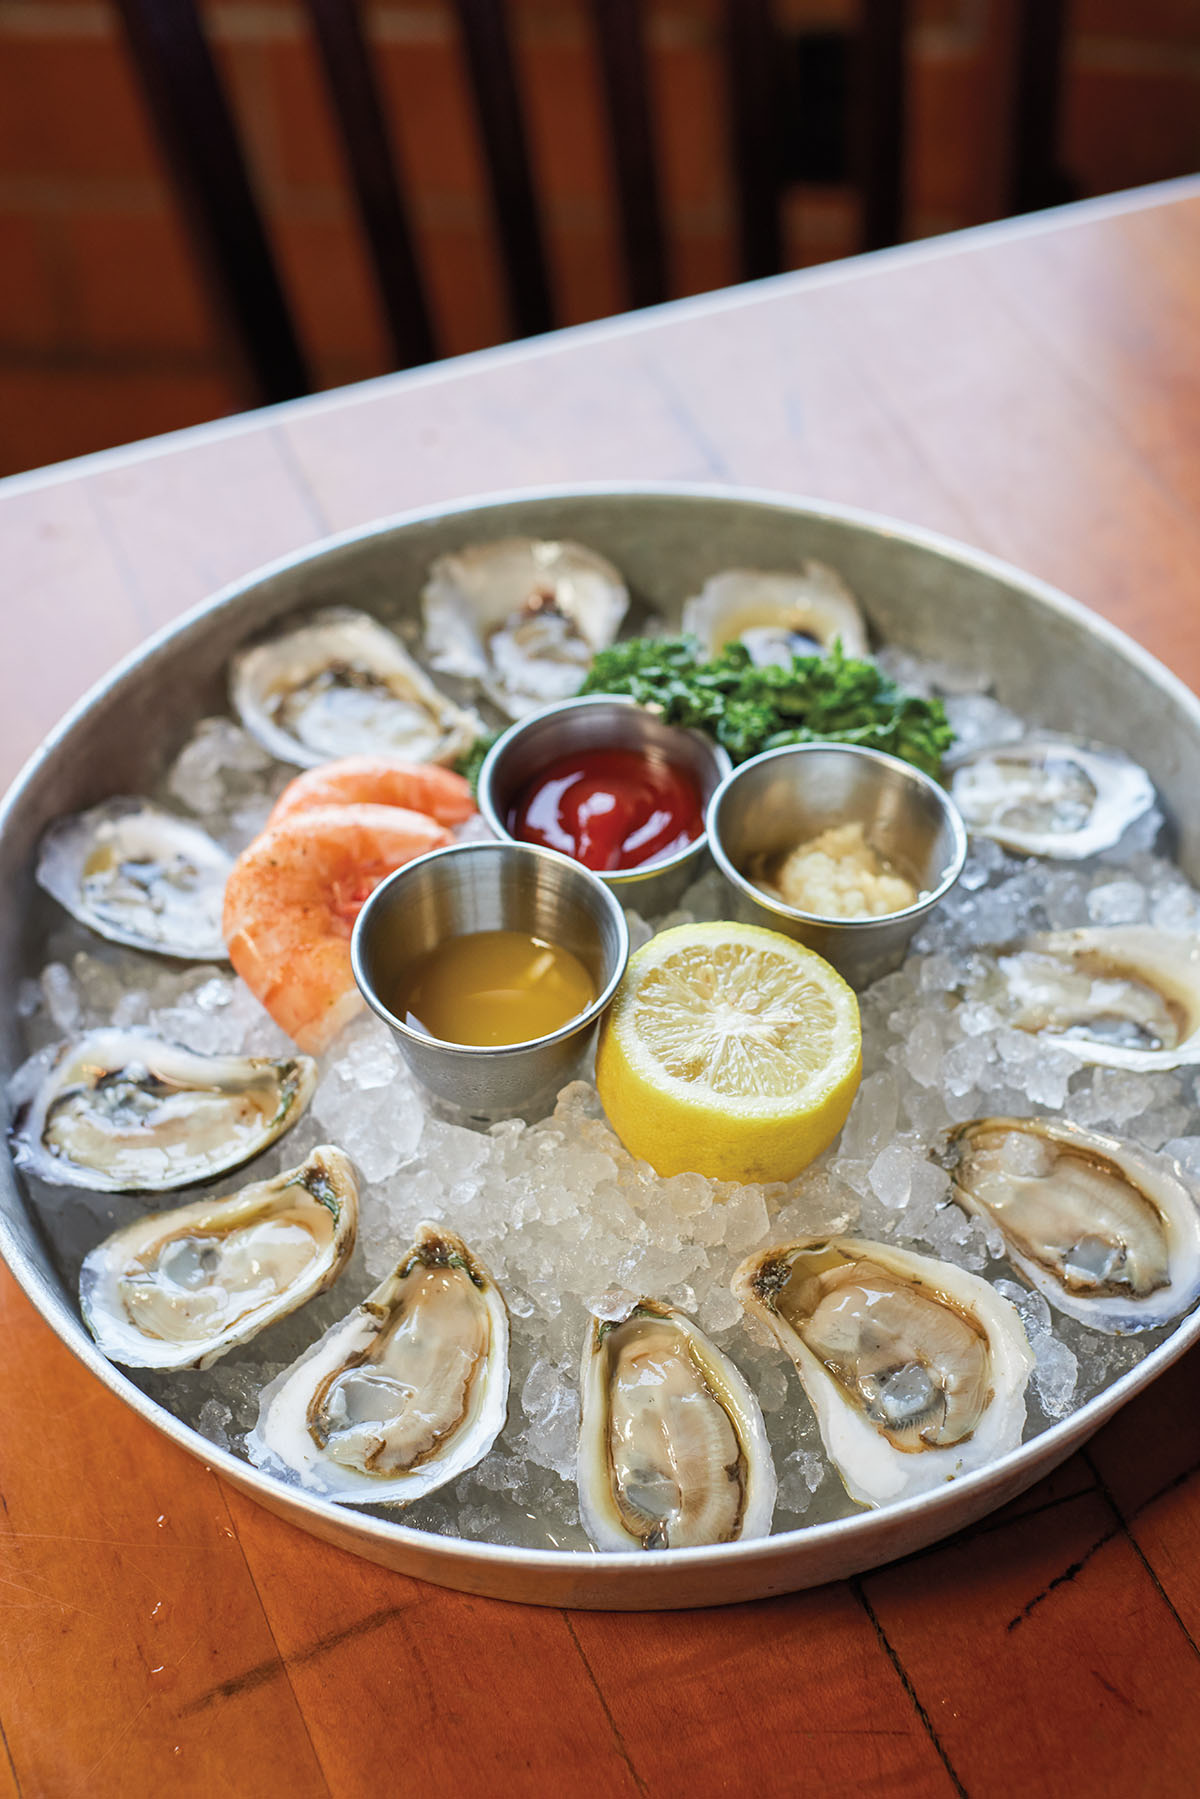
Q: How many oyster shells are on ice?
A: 12